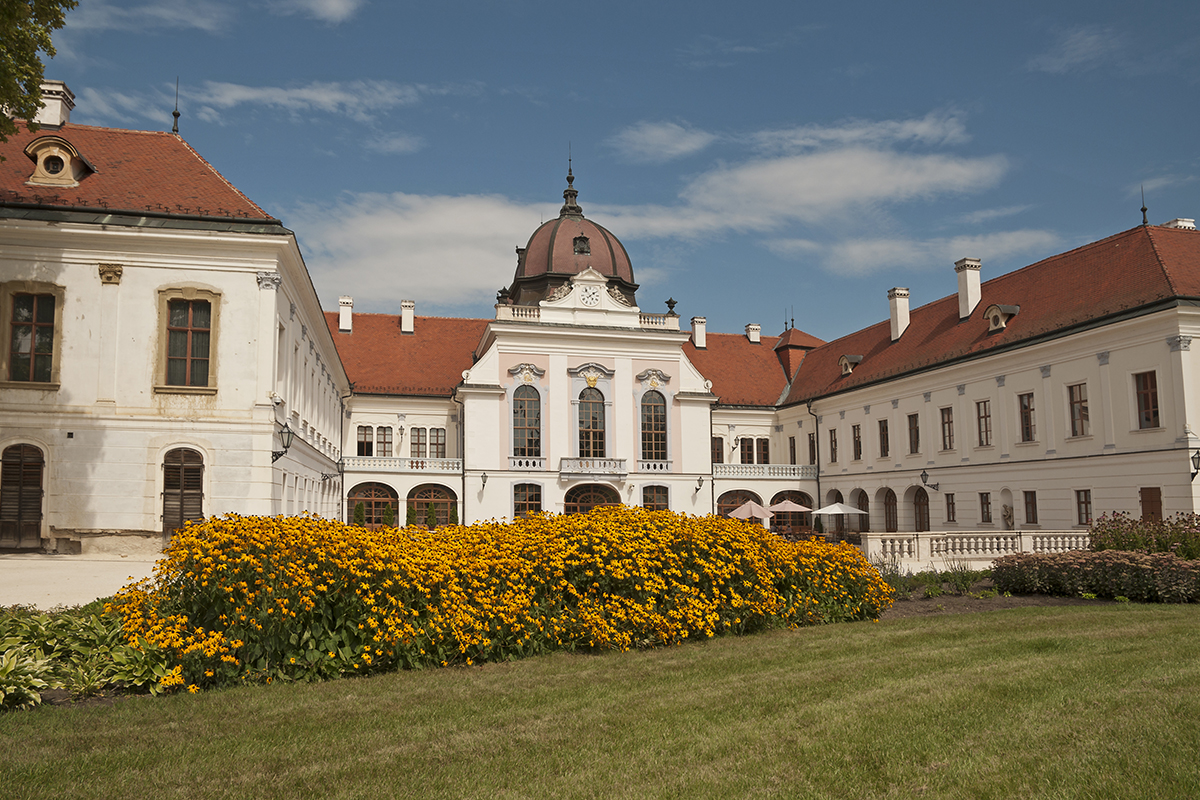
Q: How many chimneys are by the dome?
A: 4